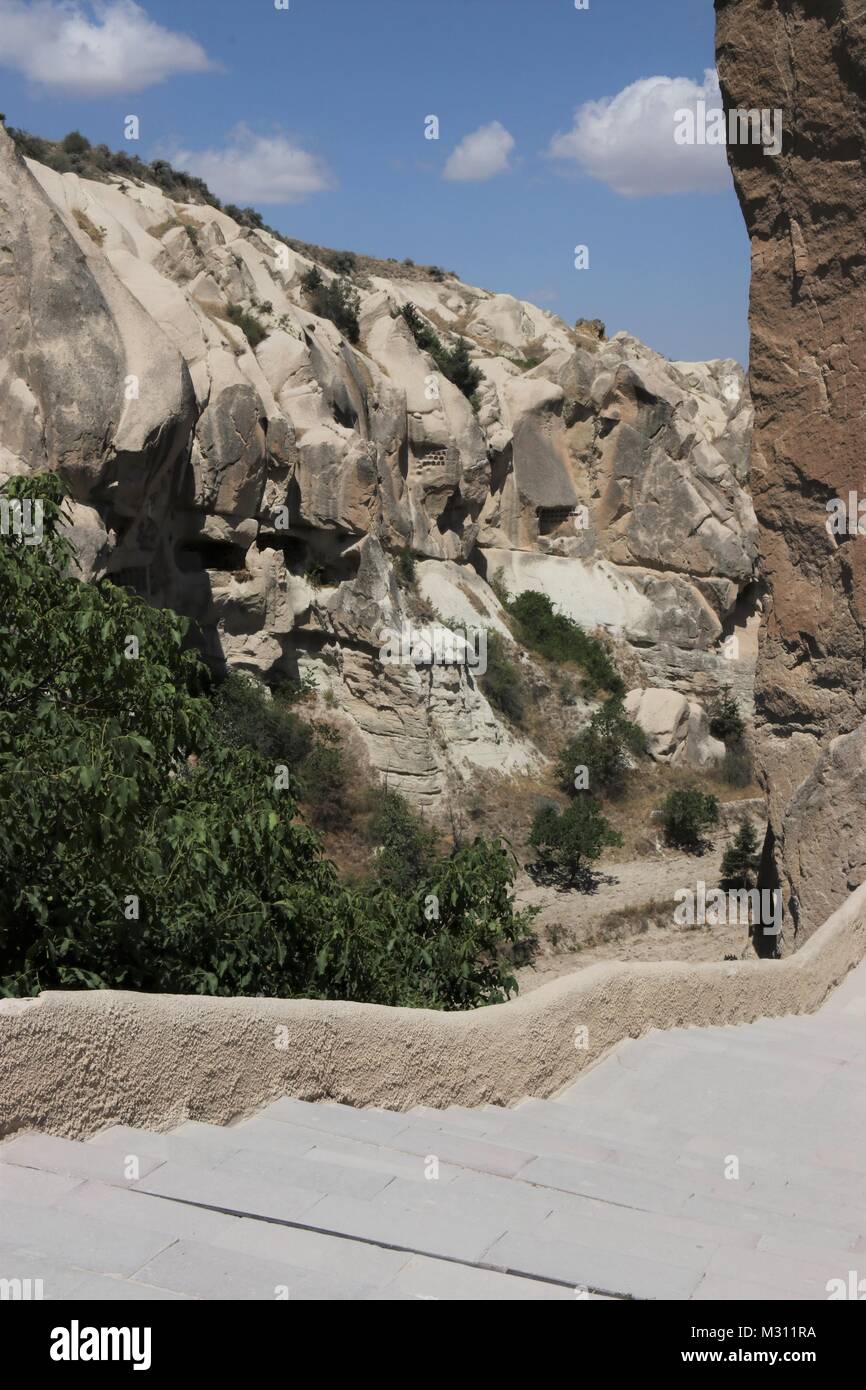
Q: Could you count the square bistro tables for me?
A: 0